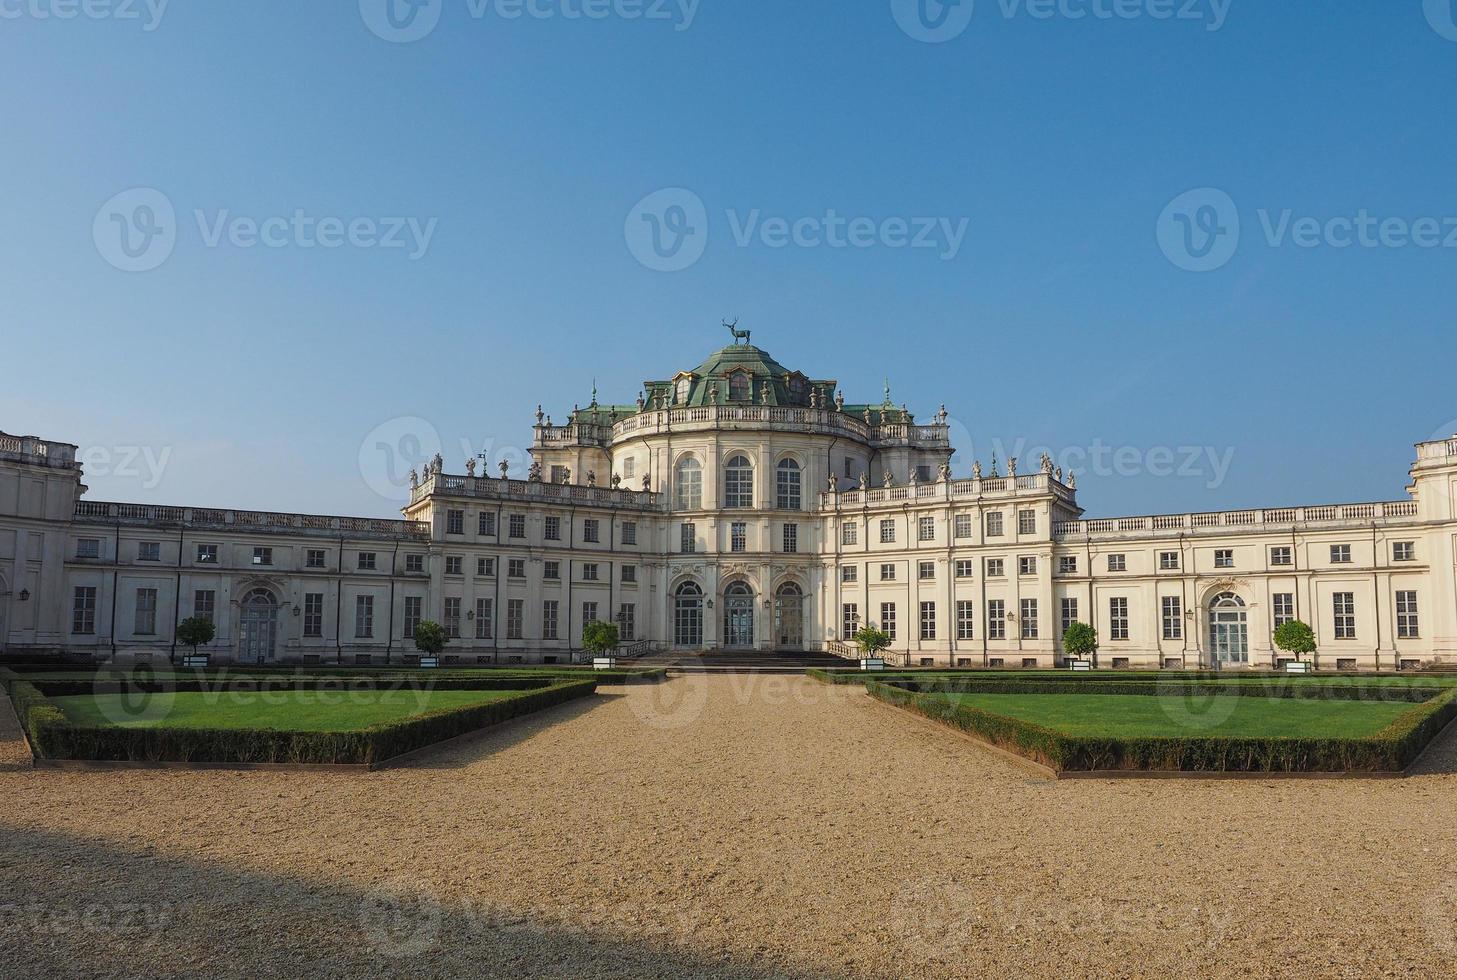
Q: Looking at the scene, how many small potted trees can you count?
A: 6